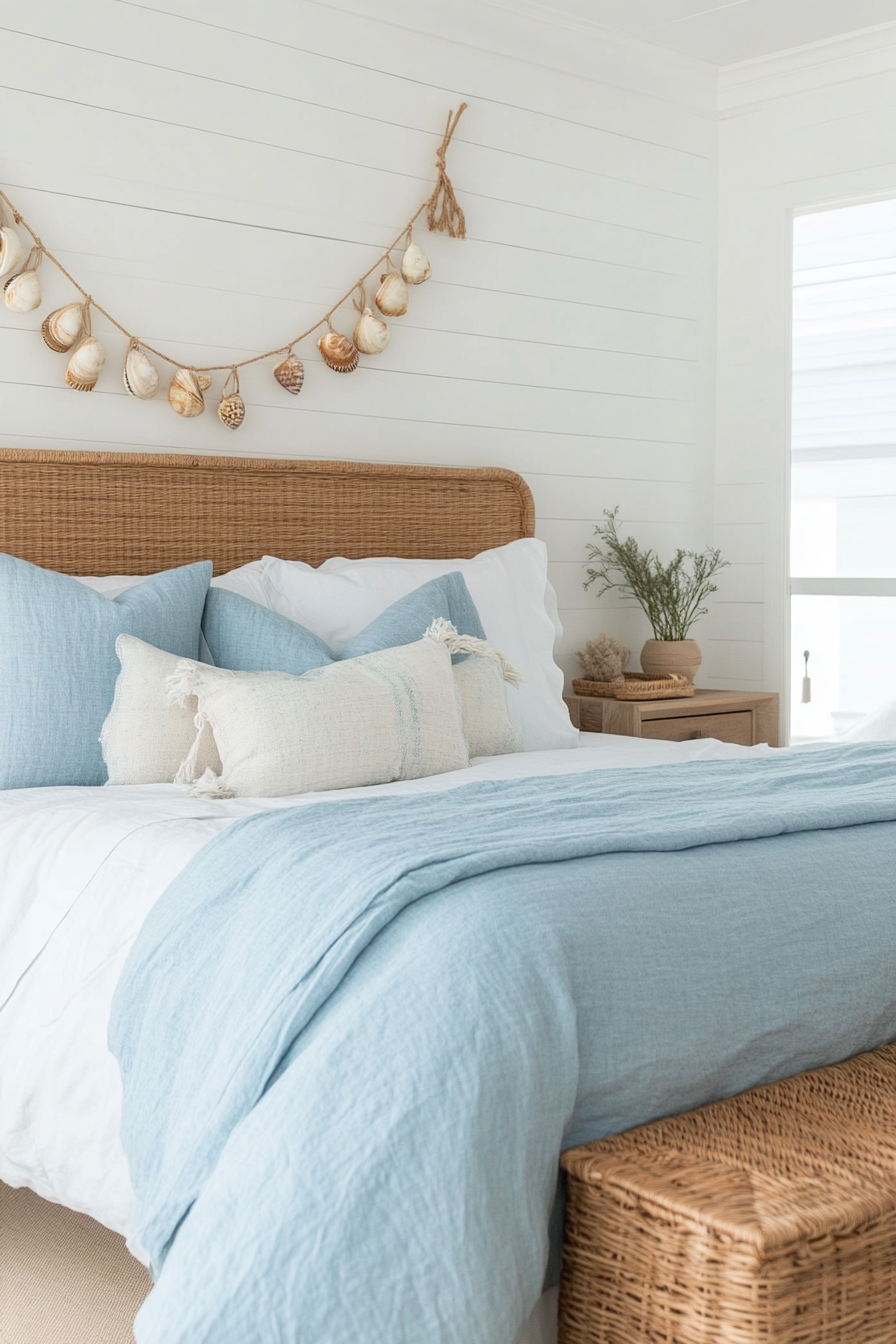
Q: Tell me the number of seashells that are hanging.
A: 12